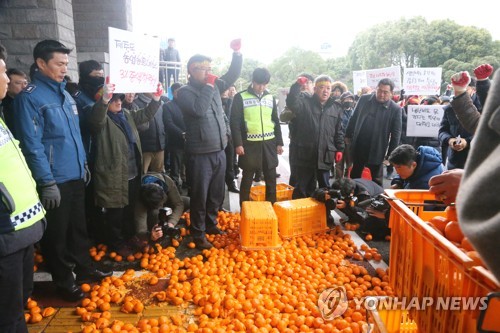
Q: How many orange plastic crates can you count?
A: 5